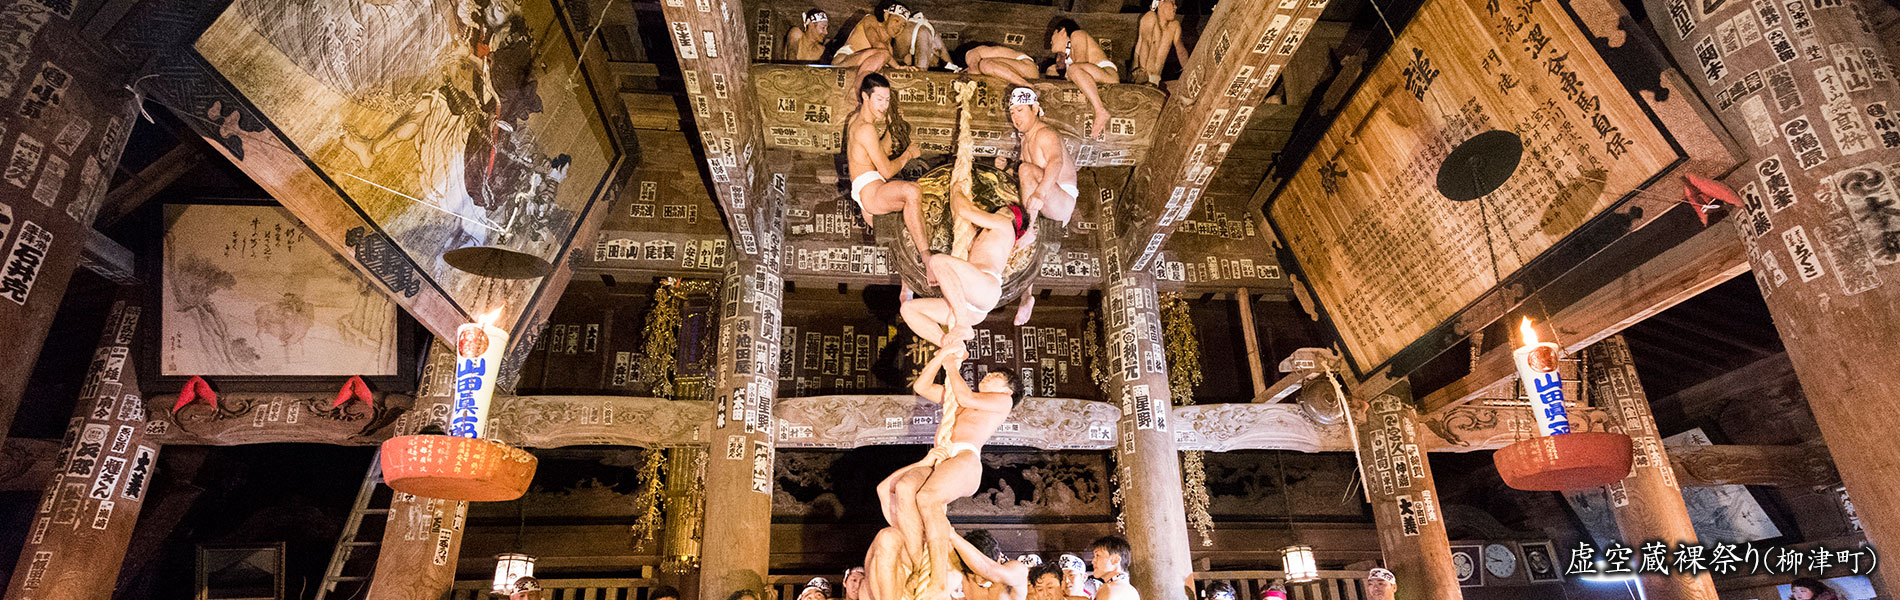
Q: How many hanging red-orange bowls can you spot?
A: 2